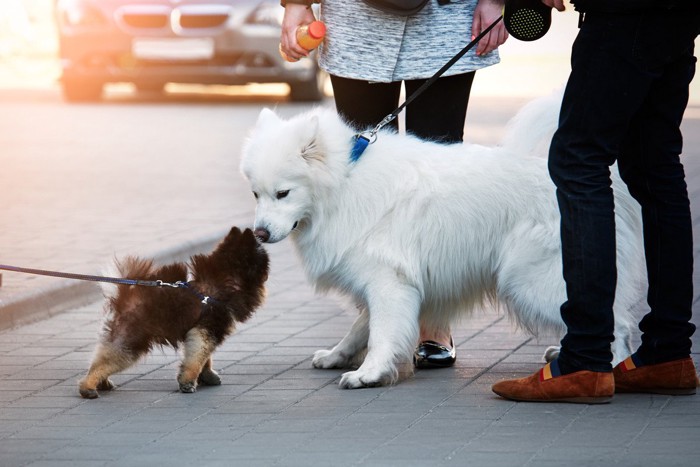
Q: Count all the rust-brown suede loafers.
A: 2